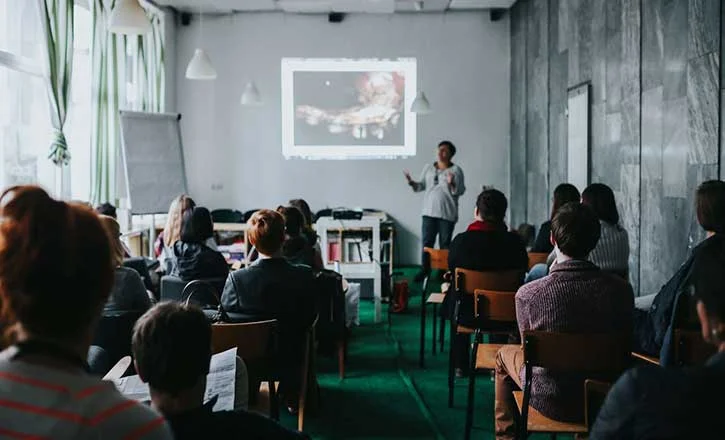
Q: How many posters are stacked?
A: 0